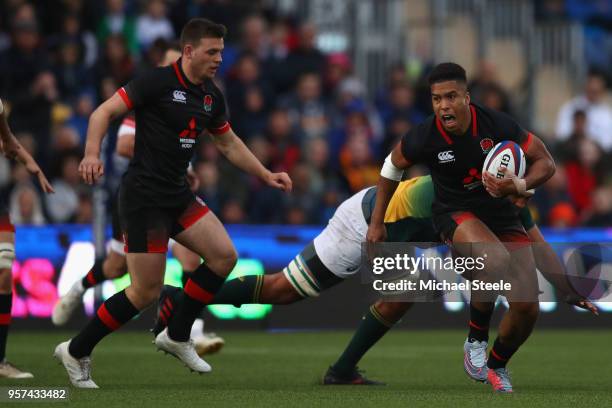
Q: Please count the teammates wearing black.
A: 2